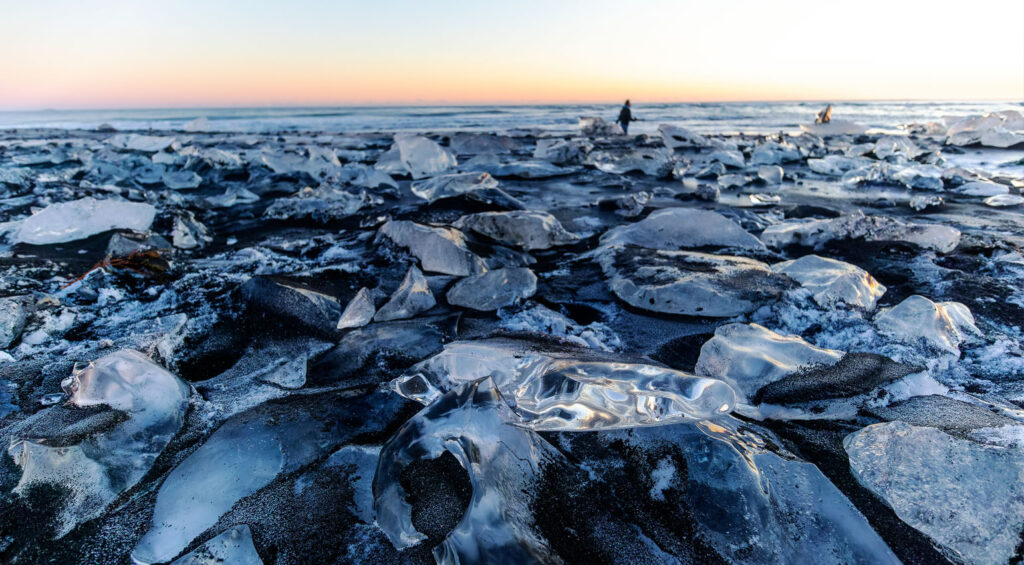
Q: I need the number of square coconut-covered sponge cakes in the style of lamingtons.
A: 0